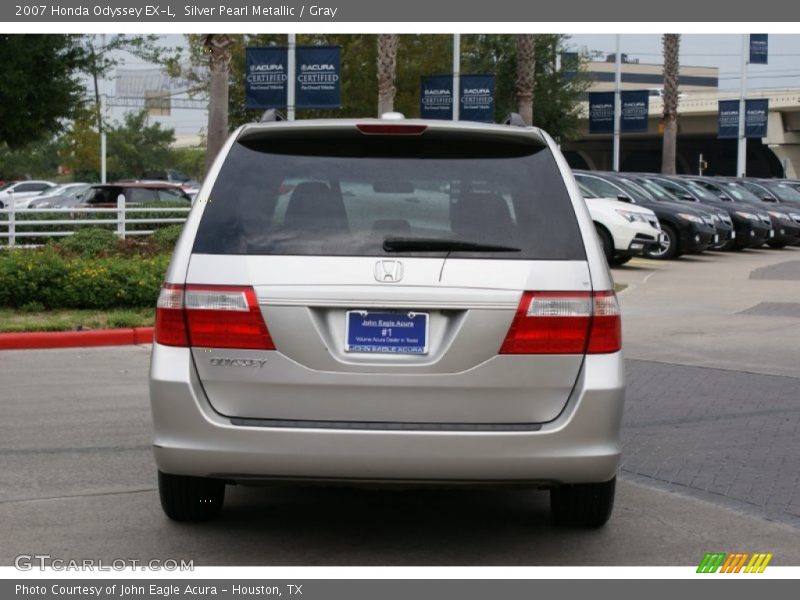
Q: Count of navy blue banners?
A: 9